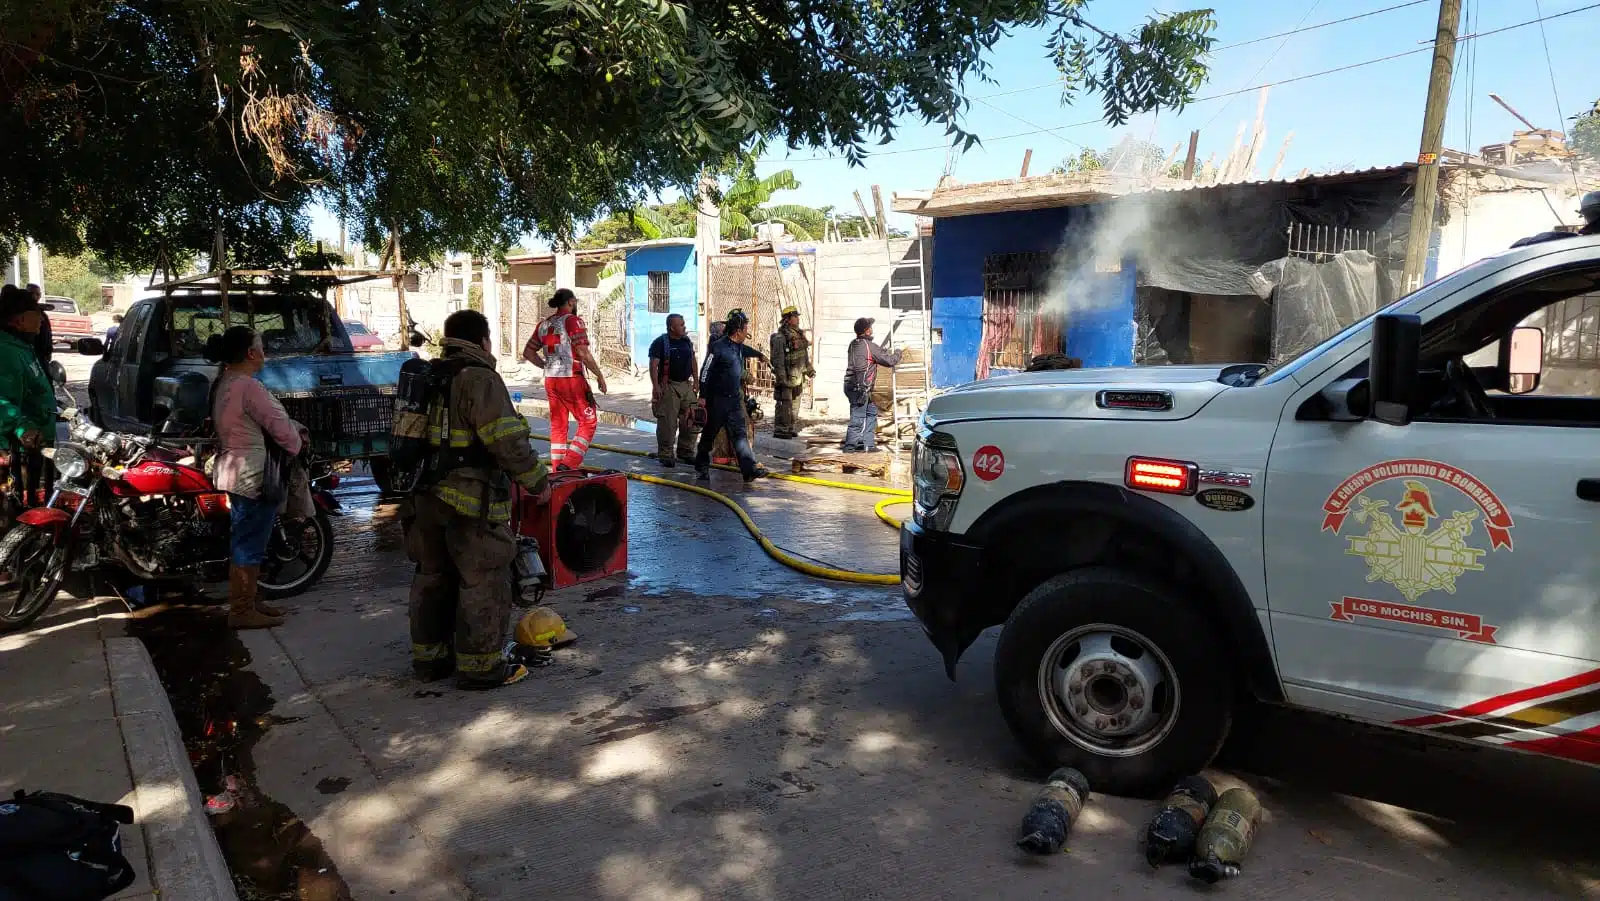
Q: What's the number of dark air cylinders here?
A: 3